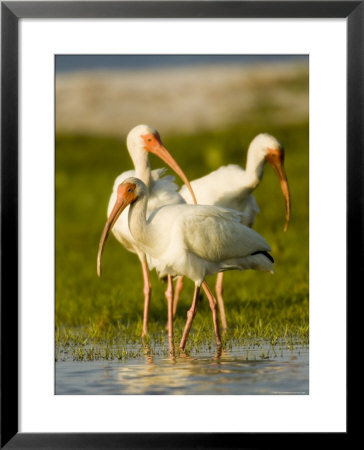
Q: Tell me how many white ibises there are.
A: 3